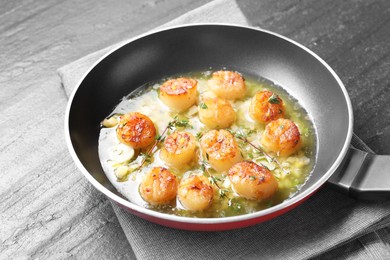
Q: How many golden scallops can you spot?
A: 11